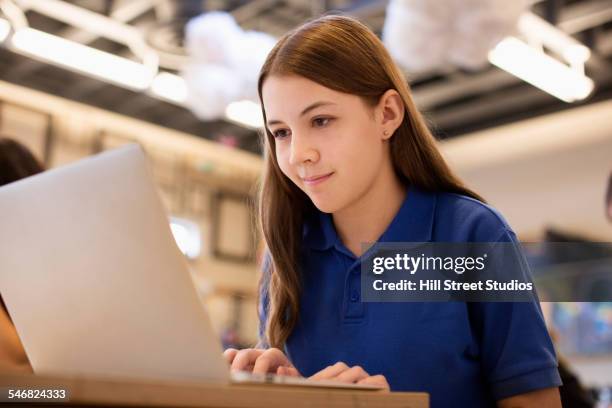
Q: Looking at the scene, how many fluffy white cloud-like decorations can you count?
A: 2